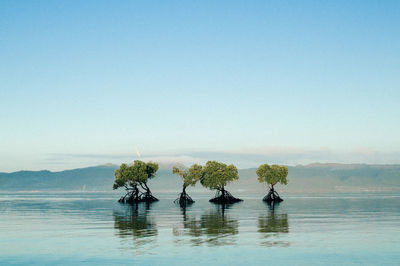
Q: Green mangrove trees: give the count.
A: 4